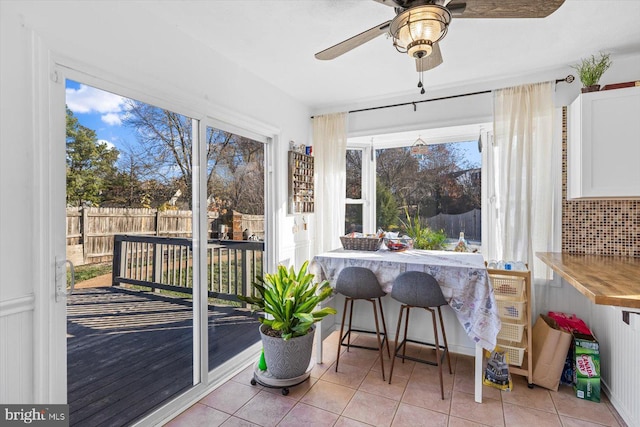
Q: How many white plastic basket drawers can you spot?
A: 4